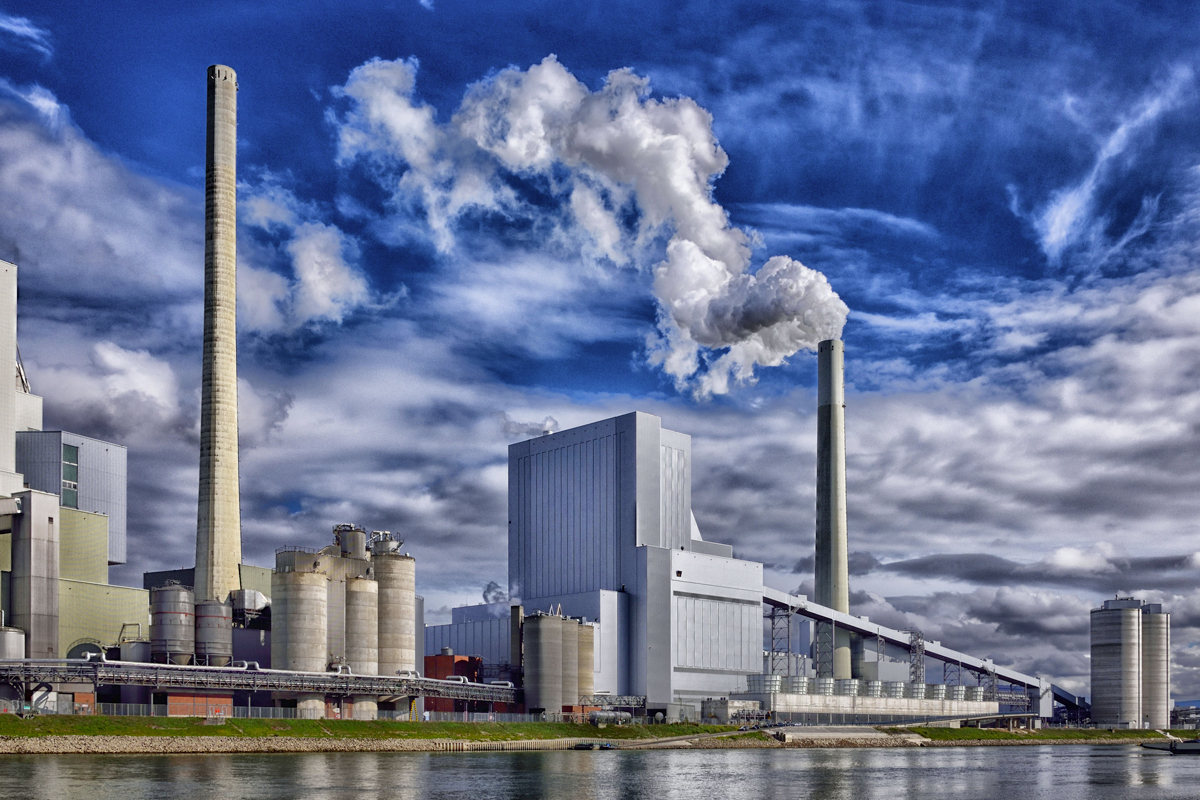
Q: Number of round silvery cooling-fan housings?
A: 10